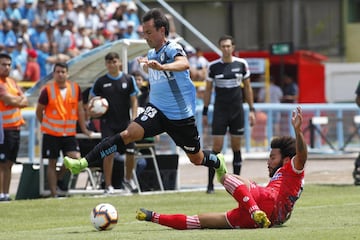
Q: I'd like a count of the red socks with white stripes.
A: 2